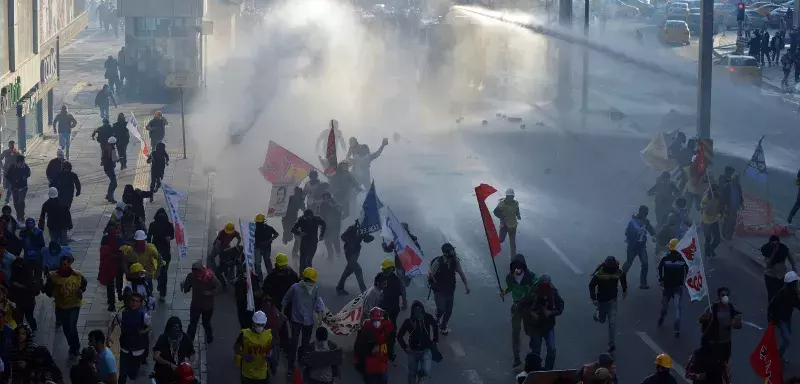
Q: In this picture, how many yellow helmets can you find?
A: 8